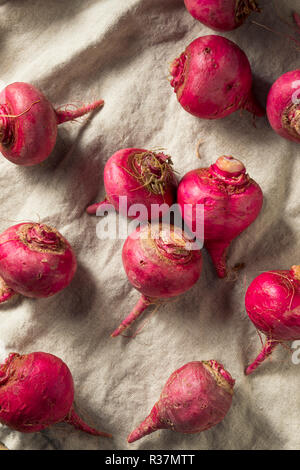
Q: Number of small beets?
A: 11